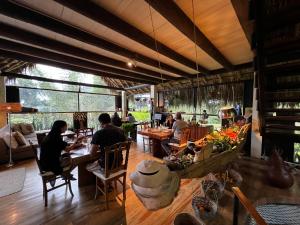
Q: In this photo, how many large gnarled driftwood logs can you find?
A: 0